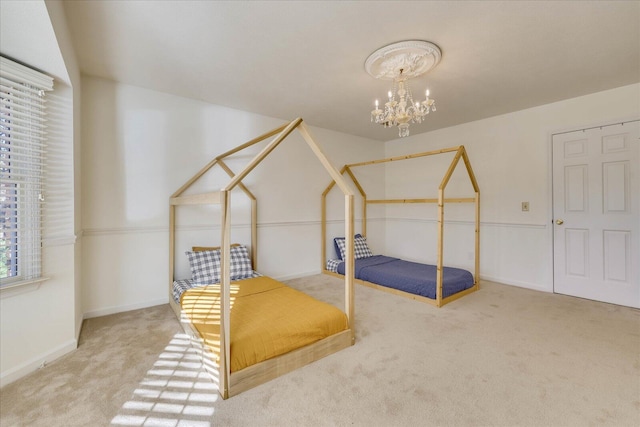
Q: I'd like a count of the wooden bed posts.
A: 8